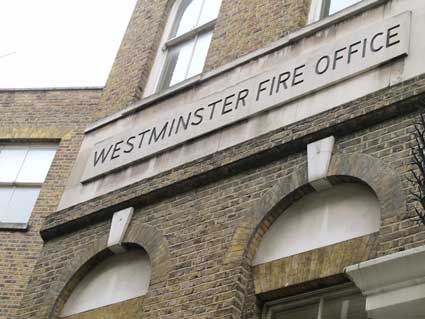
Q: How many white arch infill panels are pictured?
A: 2